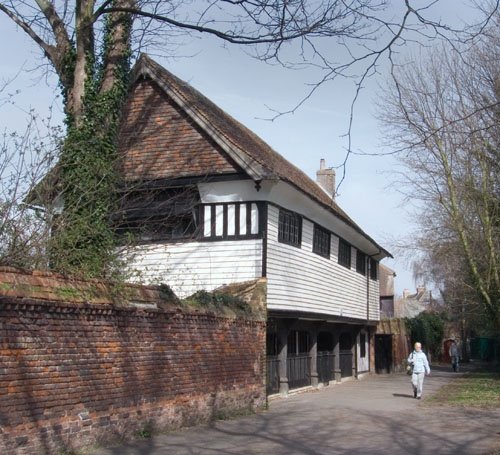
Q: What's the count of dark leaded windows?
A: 5